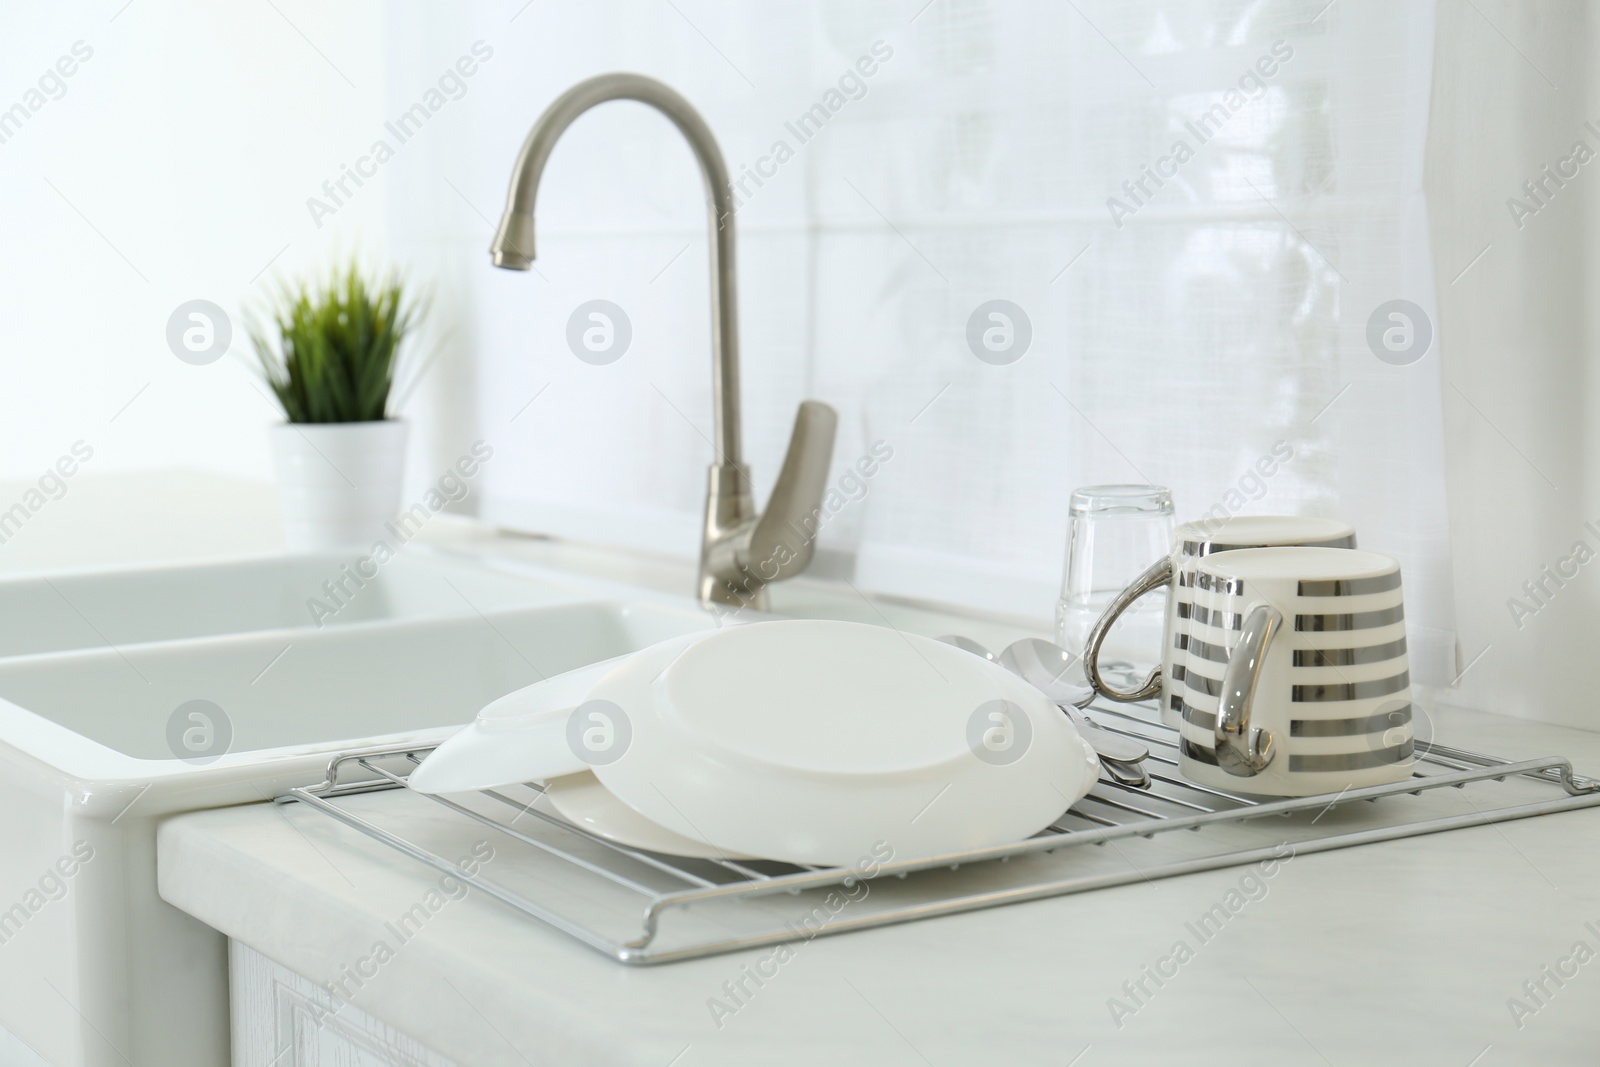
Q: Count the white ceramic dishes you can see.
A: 3